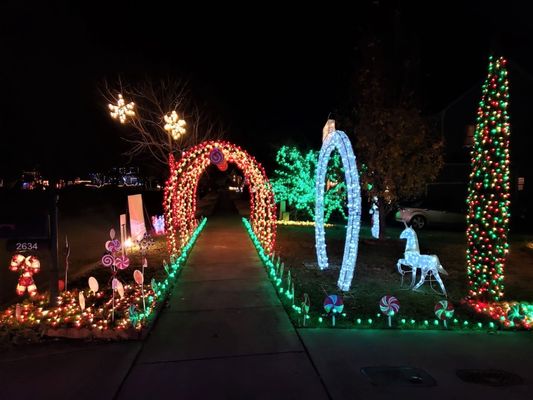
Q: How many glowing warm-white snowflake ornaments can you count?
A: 2